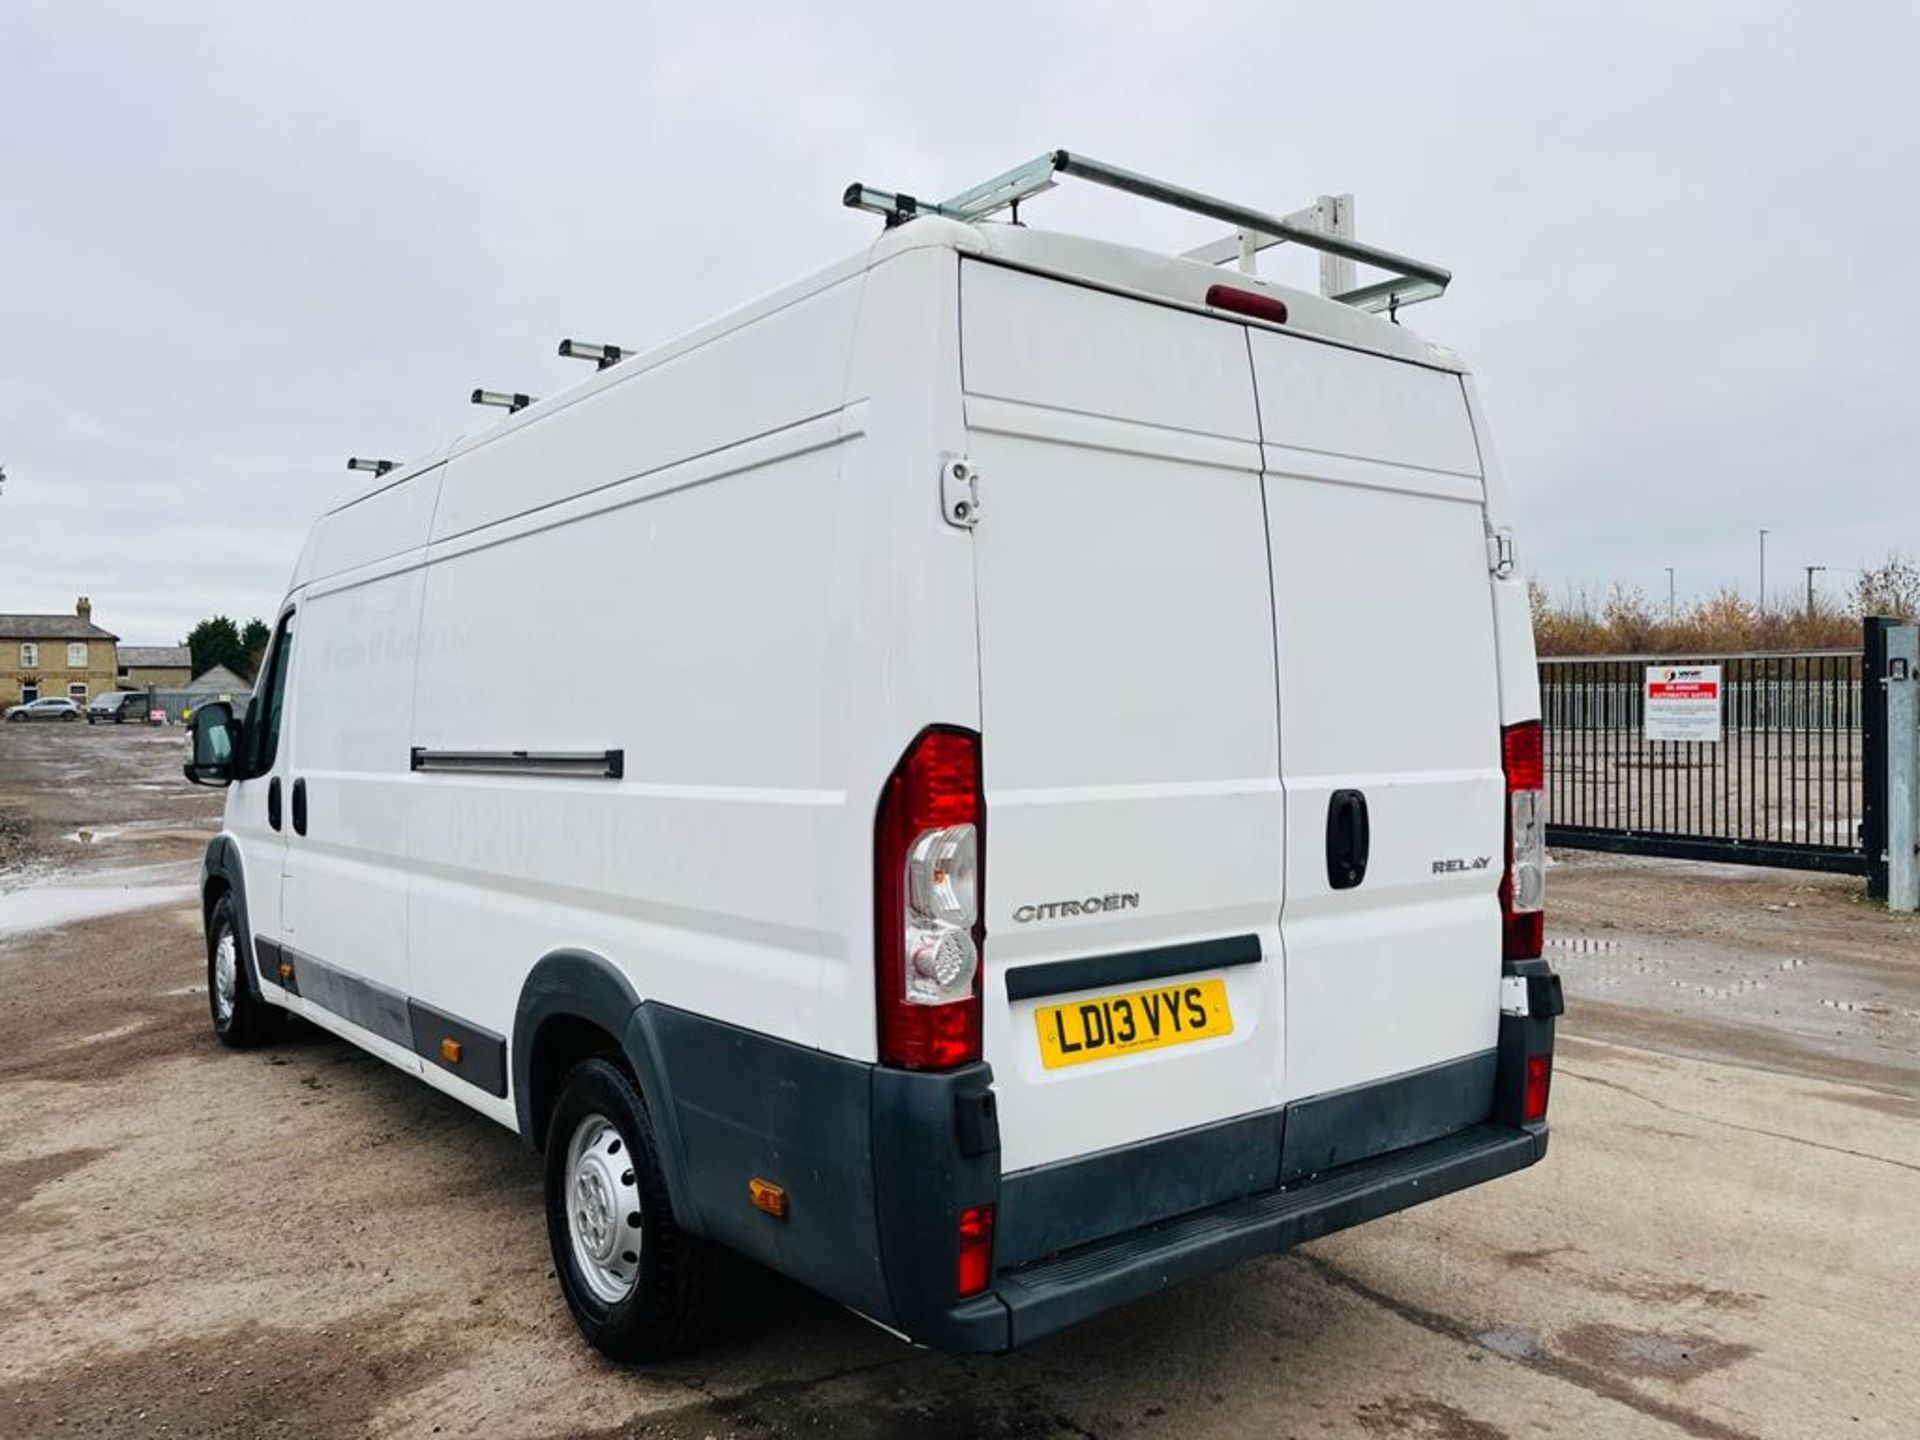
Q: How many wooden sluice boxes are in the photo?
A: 0